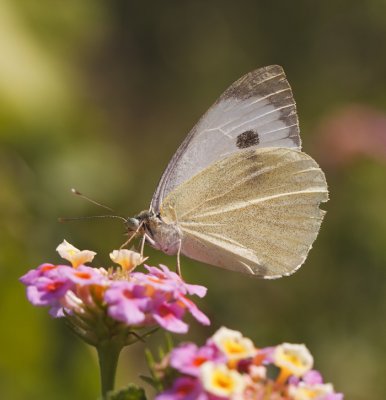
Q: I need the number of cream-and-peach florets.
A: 6